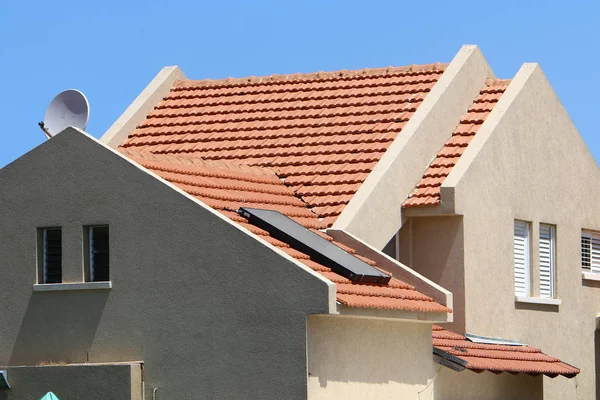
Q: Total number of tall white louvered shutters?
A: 2